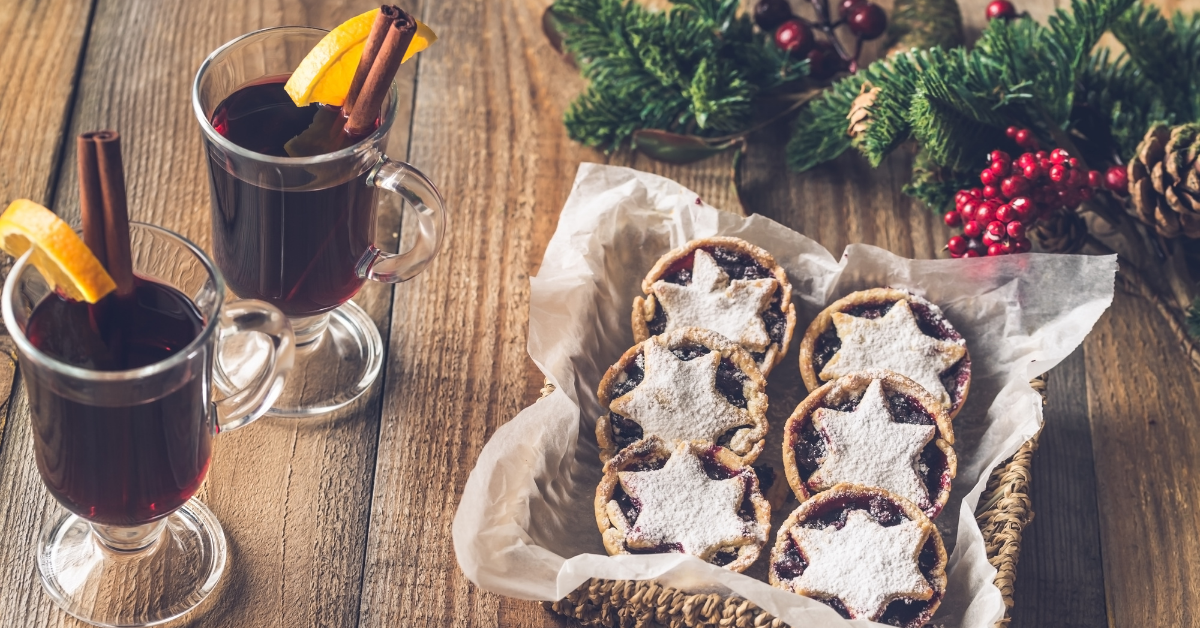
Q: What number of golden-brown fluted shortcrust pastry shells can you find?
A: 6